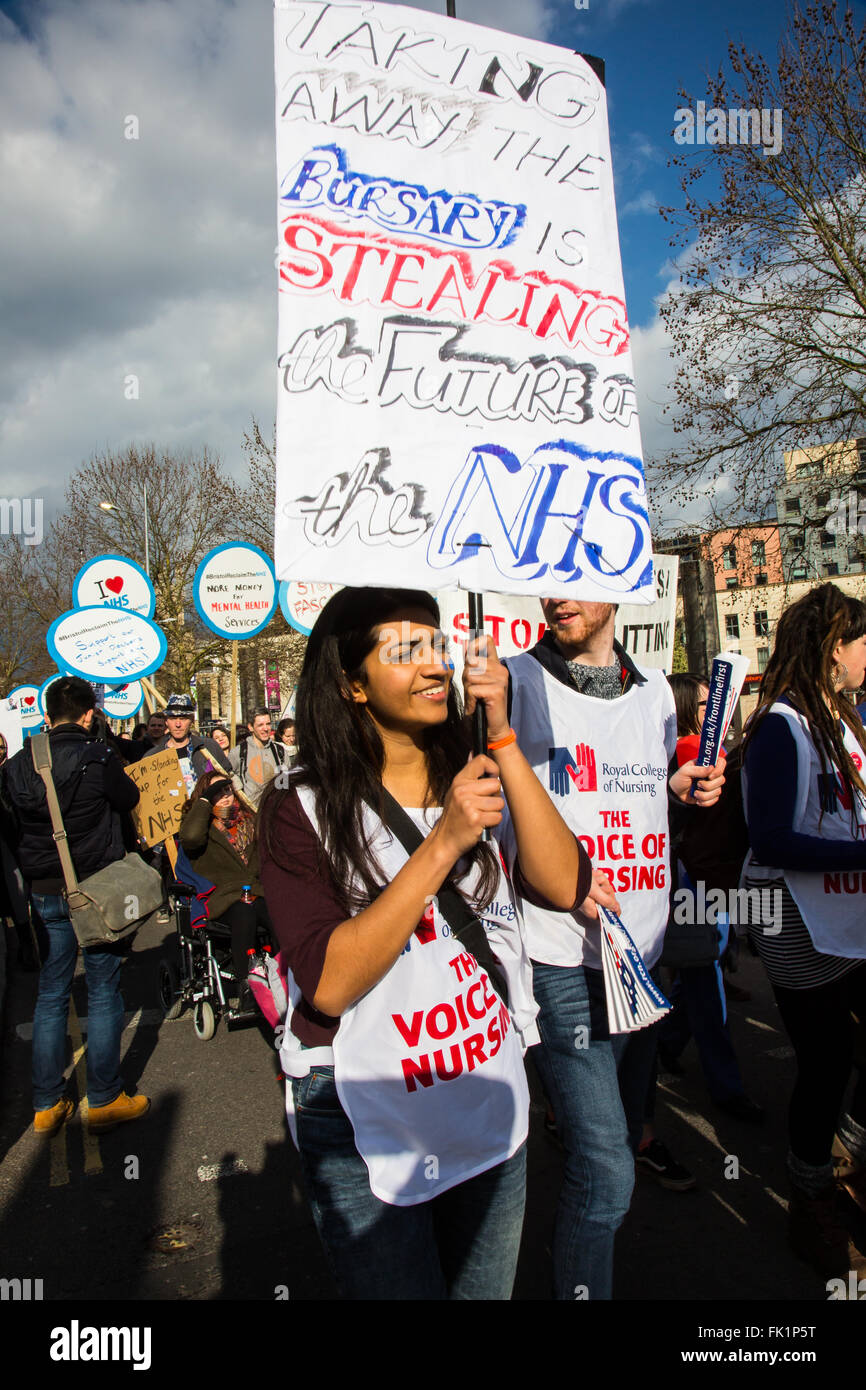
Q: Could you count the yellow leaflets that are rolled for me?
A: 0